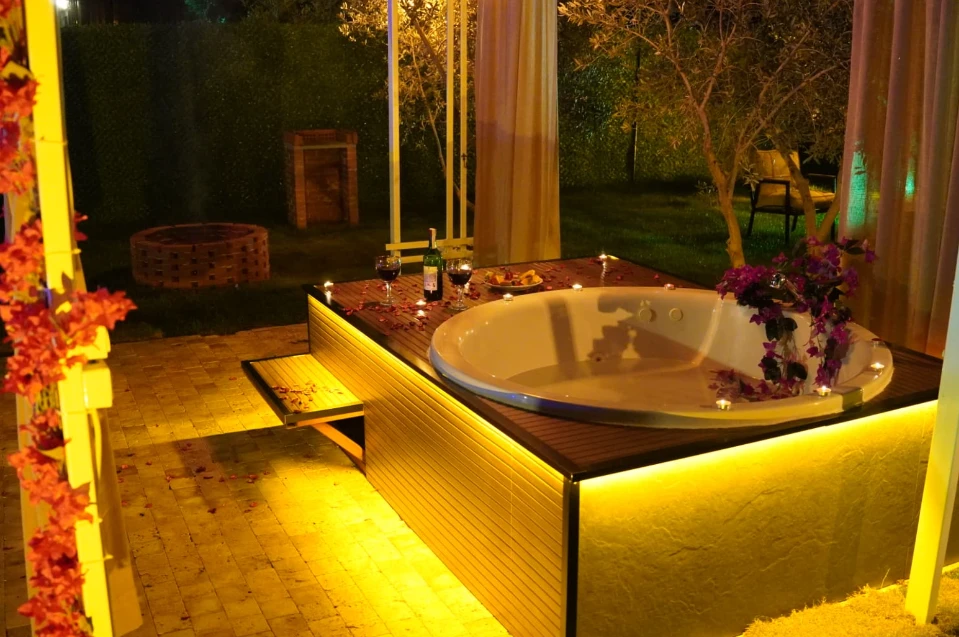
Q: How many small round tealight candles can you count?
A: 10